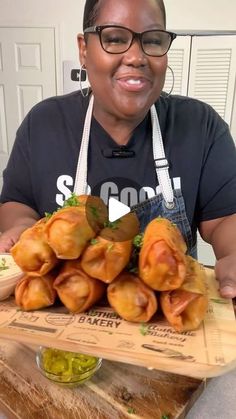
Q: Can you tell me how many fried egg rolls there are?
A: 8